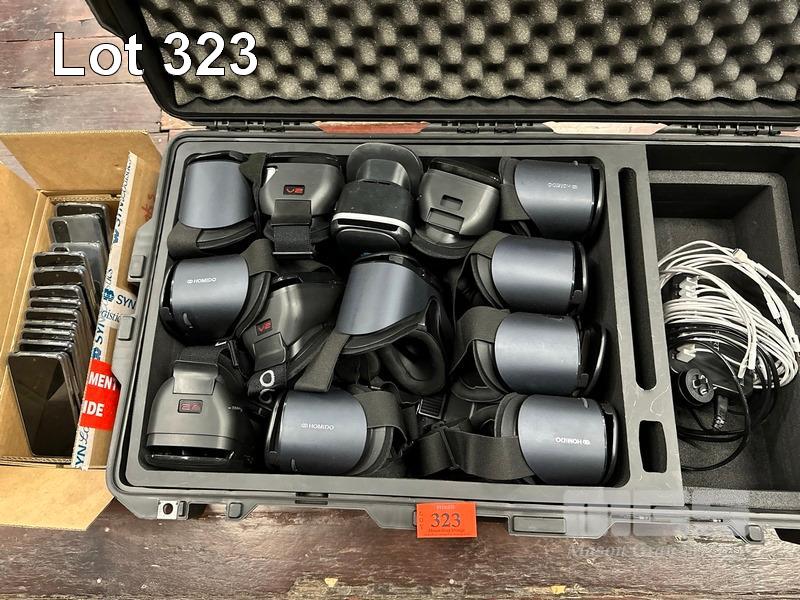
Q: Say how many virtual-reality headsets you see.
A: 13